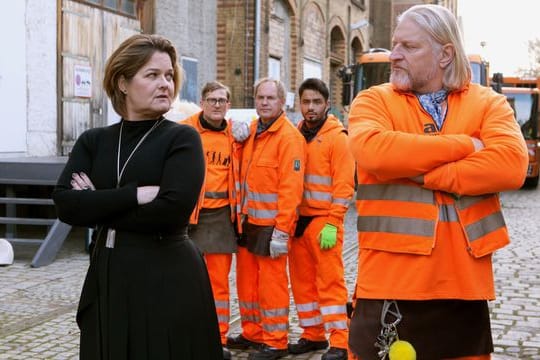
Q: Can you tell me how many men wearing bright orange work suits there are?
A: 4